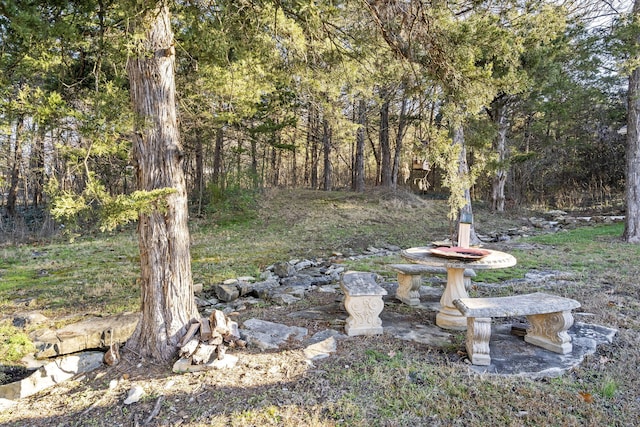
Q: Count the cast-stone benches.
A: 3